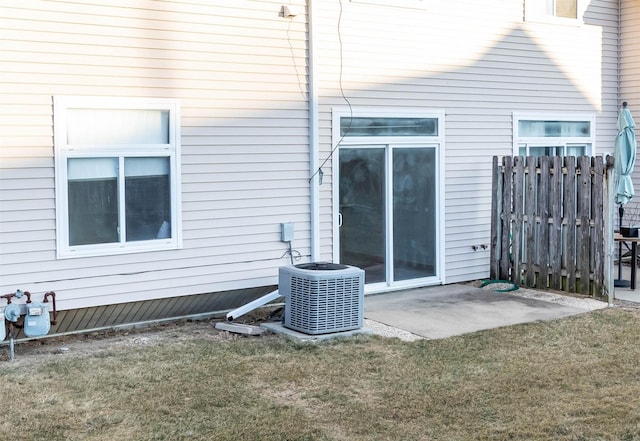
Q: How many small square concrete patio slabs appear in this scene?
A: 1